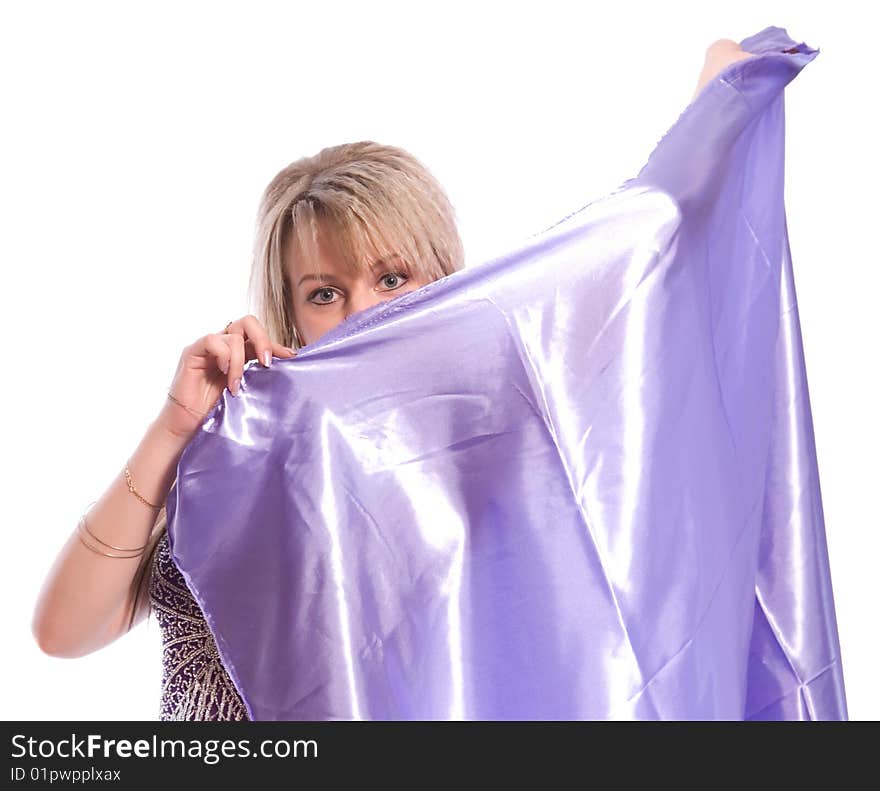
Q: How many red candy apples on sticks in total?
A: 0